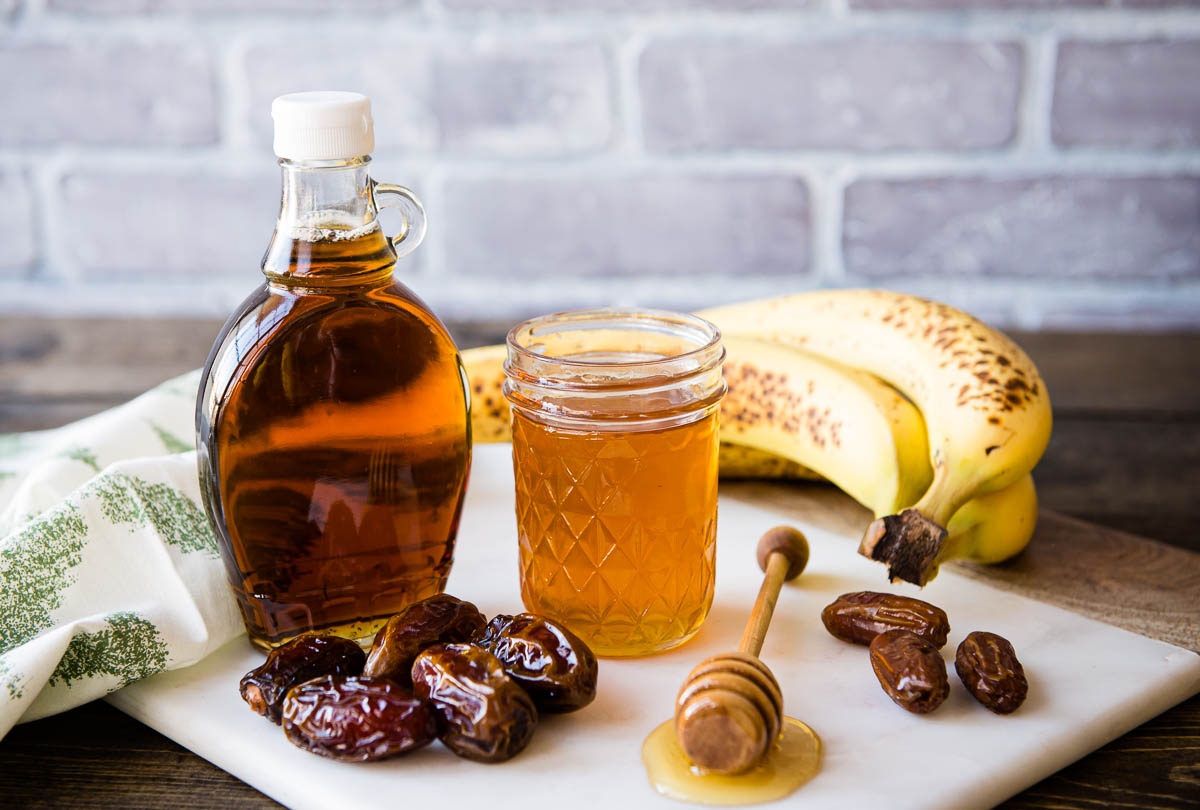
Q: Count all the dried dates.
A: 8